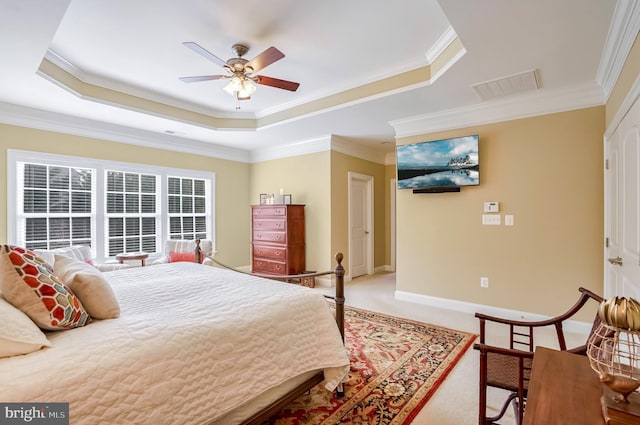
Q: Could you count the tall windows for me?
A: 3